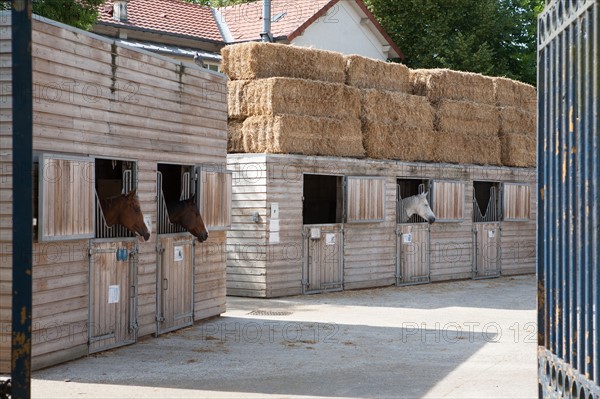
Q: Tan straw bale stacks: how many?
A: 4